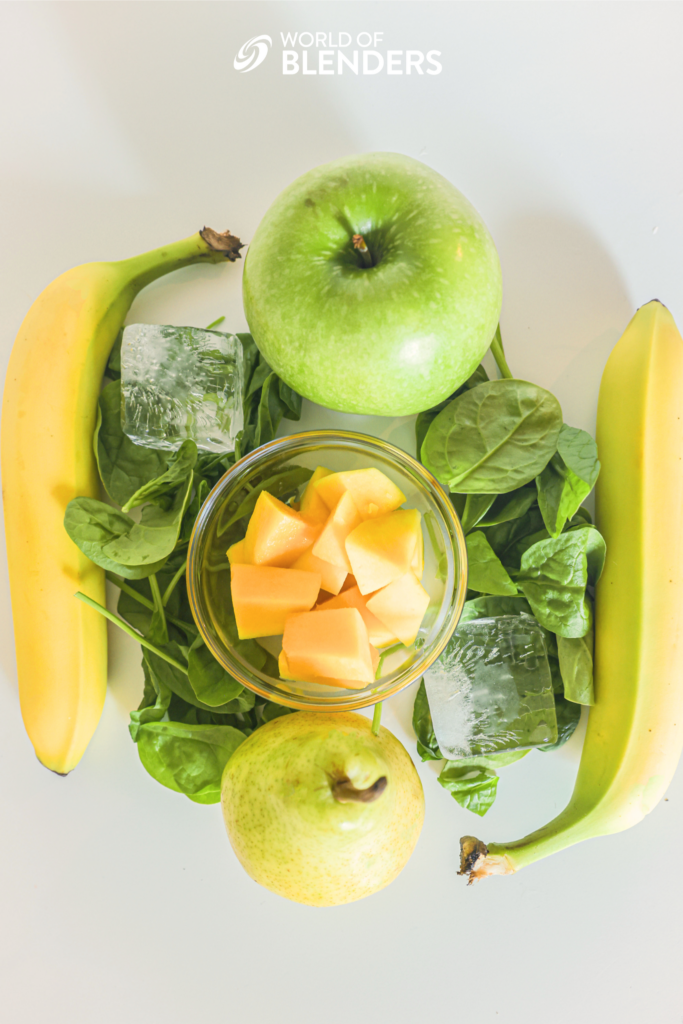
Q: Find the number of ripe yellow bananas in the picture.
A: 2